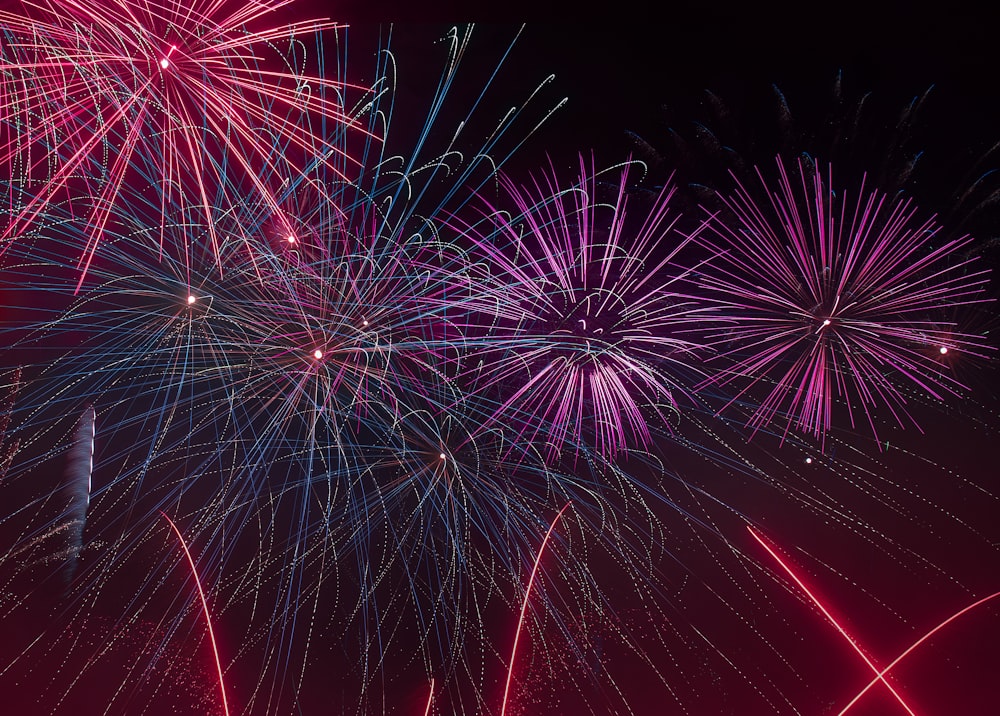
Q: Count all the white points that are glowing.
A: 9